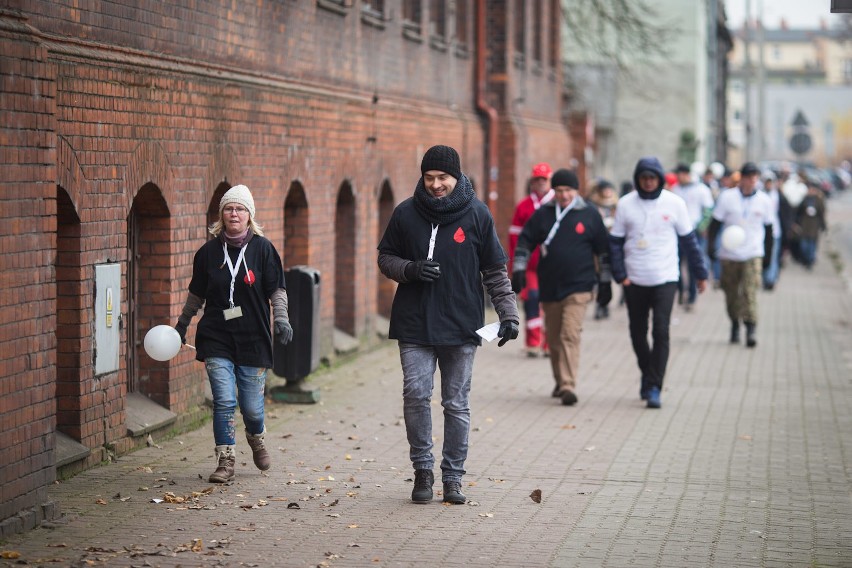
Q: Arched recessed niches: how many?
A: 6